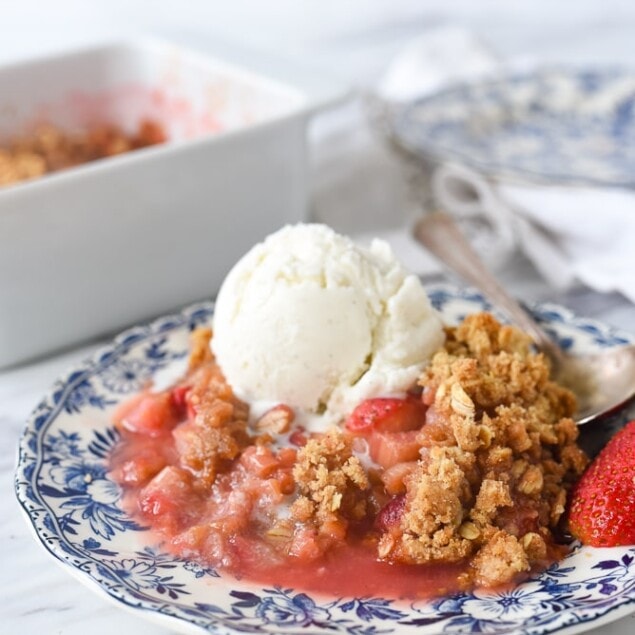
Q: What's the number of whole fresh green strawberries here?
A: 0